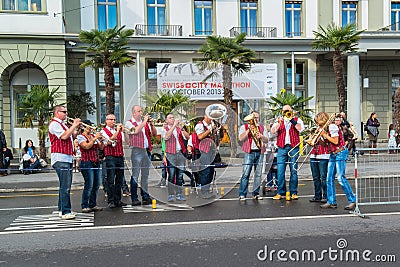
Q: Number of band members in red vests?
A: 10